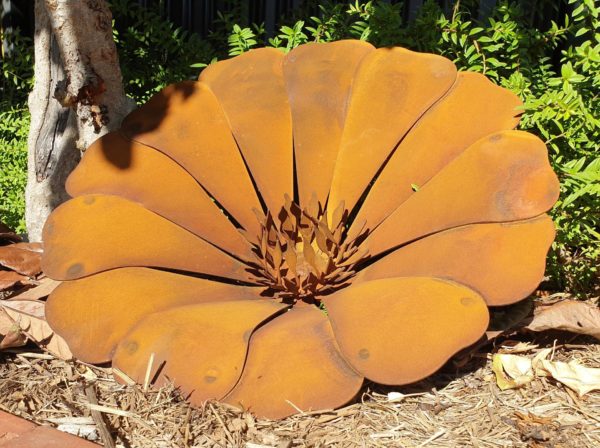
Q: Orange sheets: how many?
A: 13